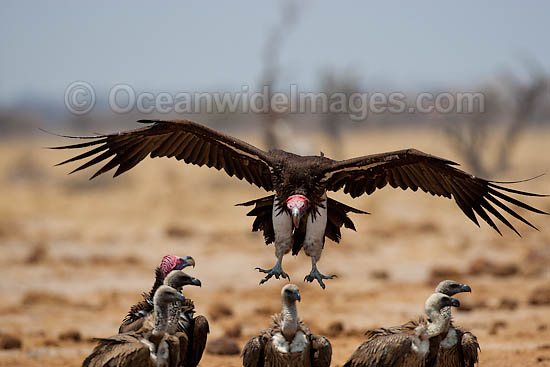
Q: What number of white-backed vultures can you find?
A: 5